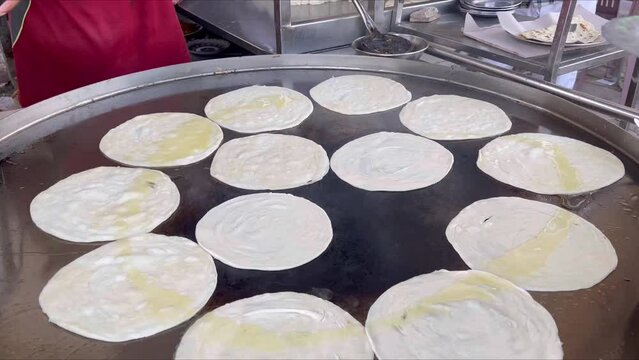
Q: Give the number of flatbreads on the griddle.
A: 13